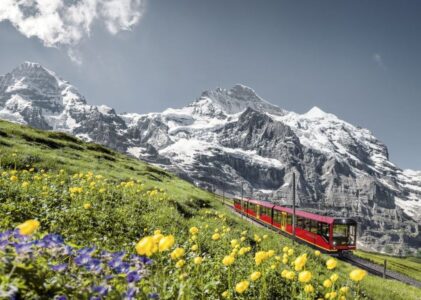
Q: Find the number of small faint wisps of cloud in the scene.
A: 1